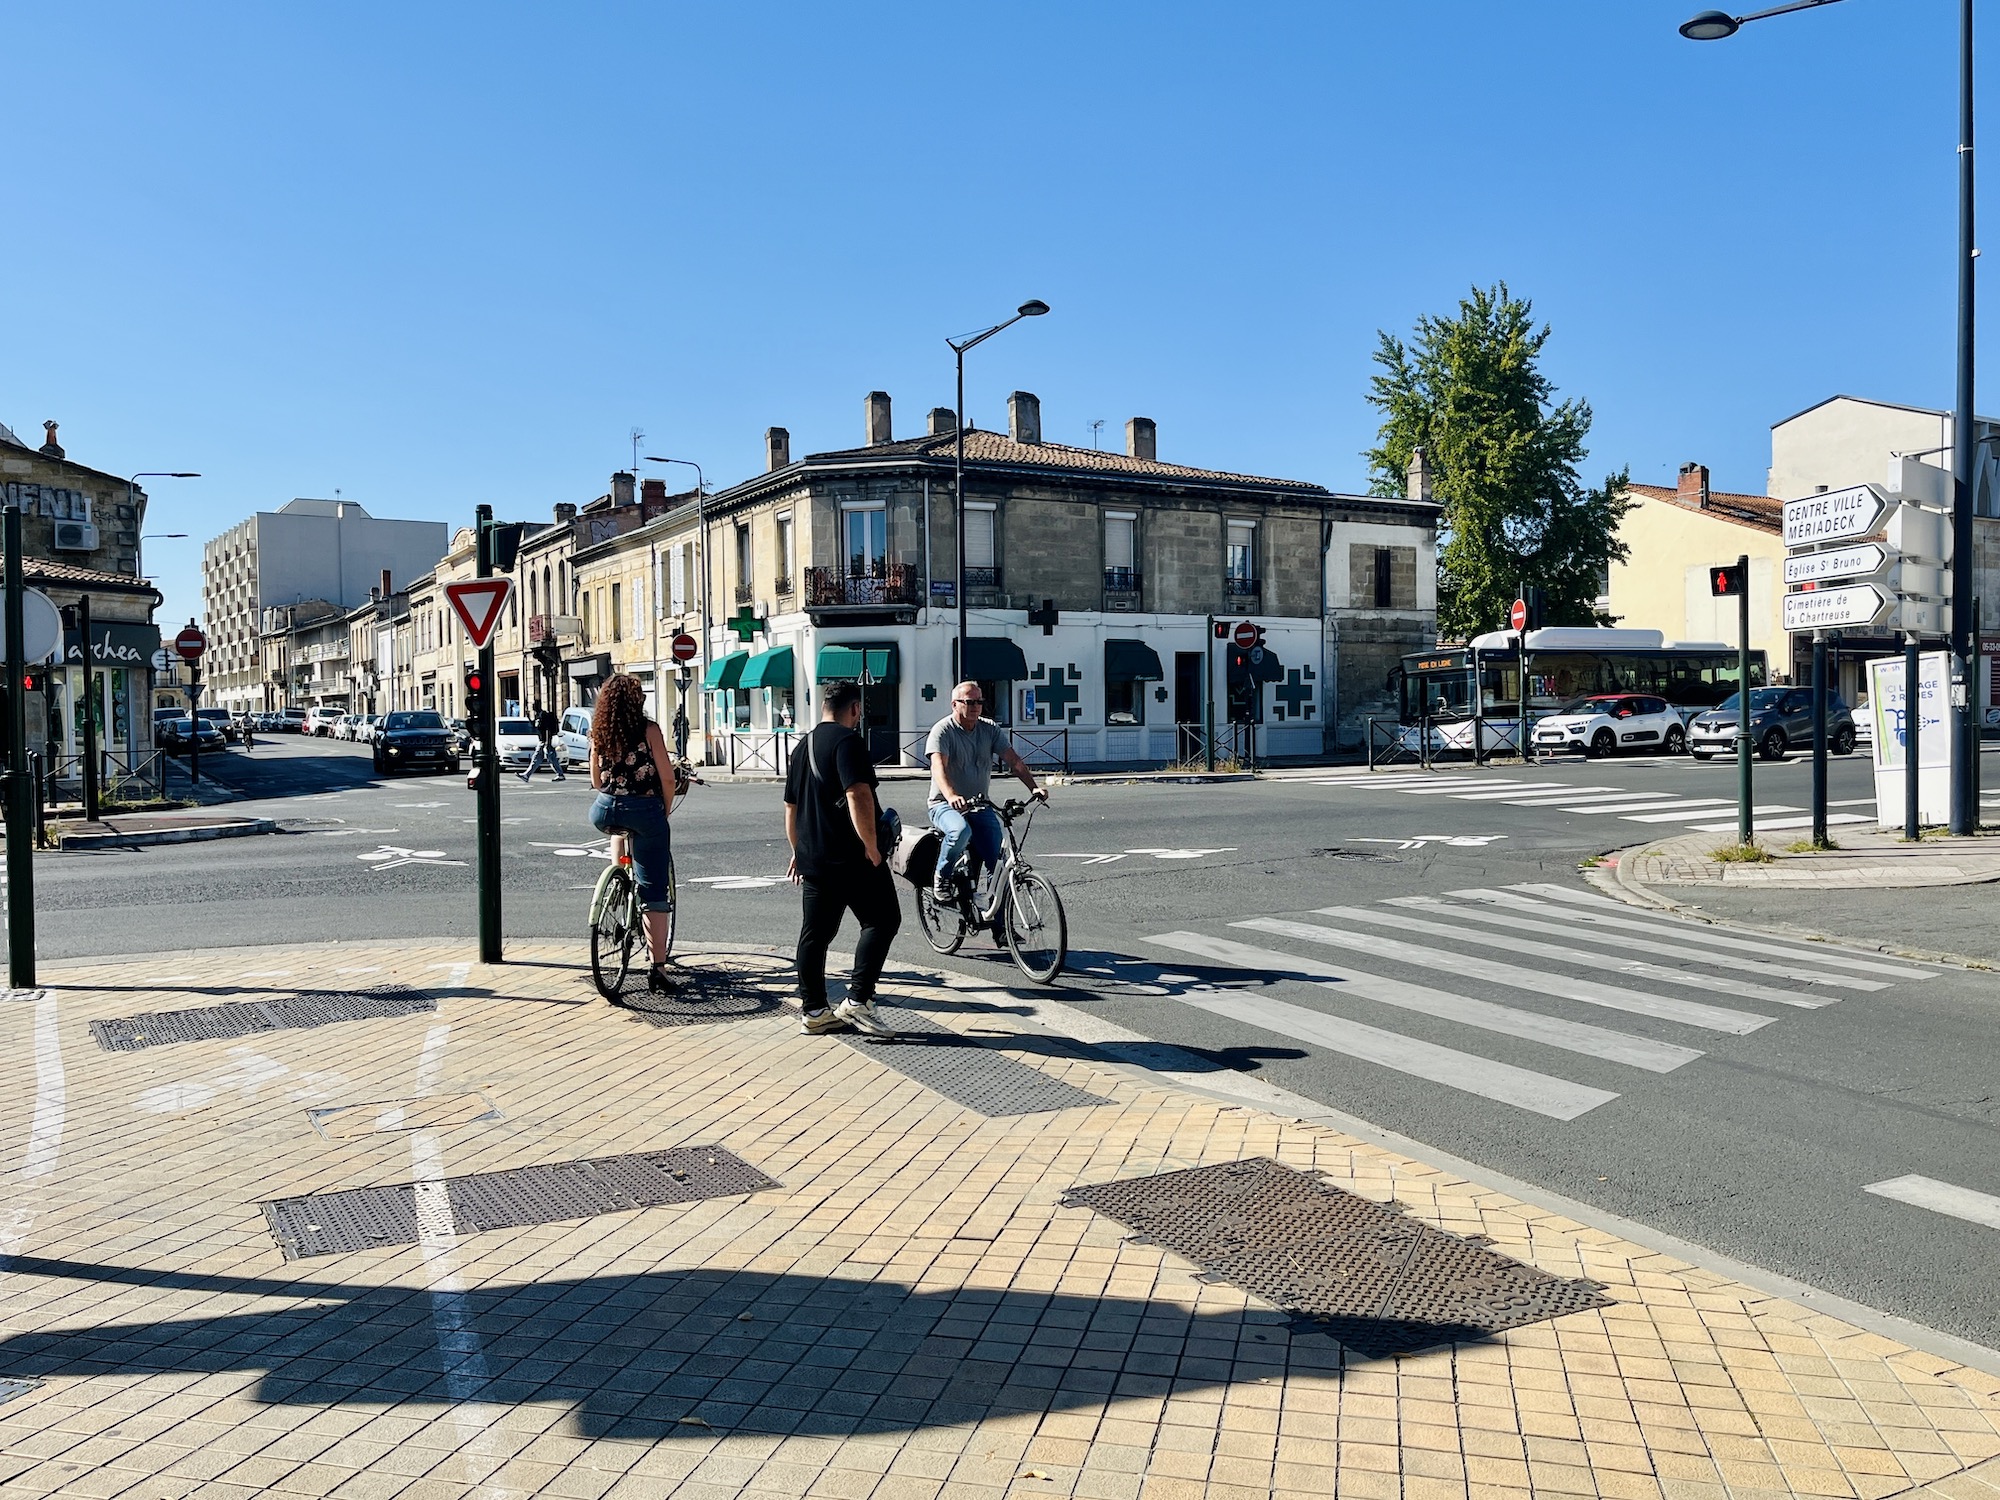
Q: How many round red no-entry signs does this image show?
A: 4